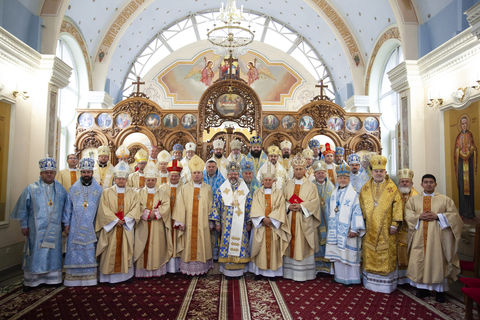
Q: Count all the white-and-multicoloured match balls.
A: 0